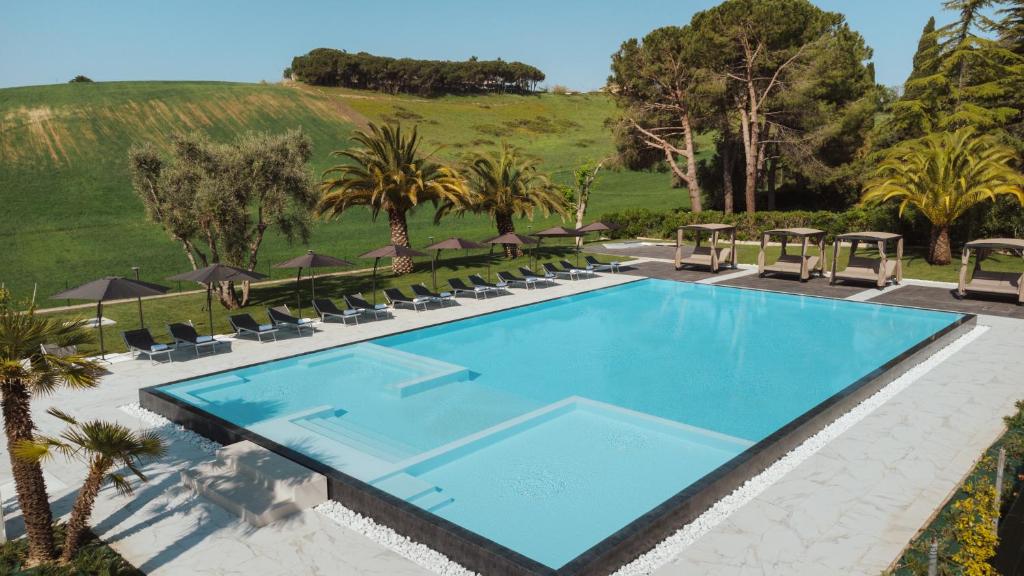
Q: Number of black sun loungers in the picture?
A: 15